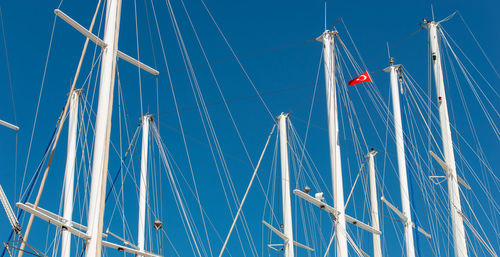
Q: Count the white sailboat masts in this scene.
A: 8